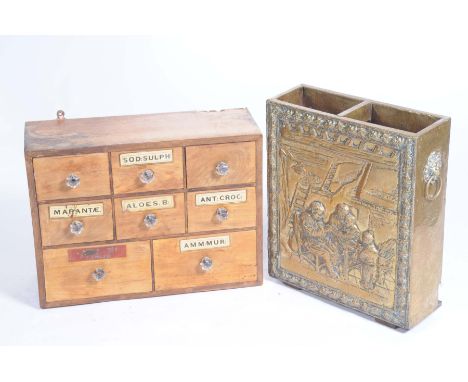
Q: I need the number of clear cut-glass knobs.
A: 8